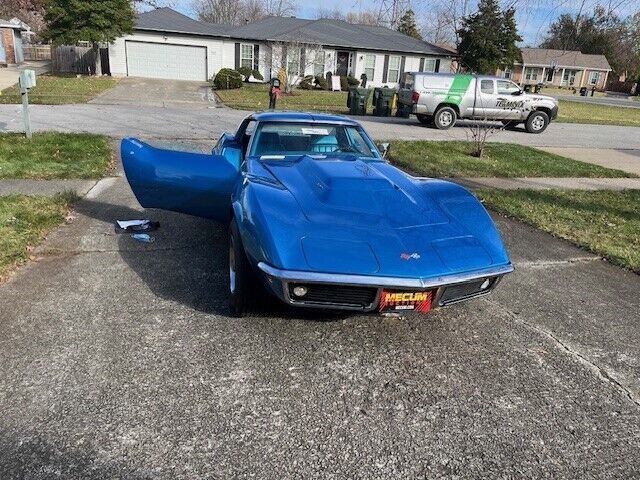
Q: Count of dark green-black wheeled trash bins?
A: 3